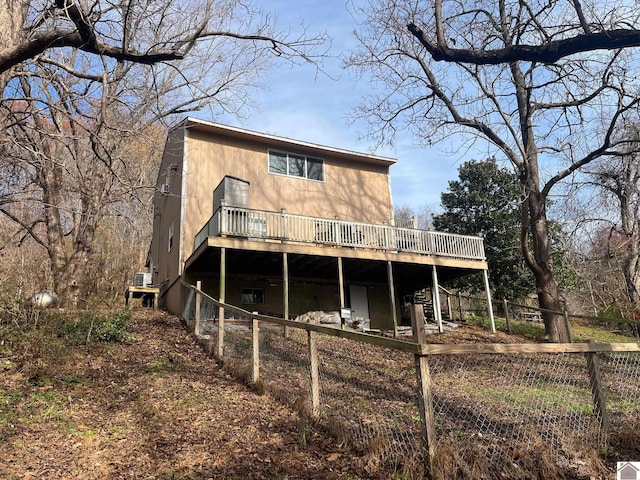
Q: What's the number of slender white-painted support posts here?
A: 2